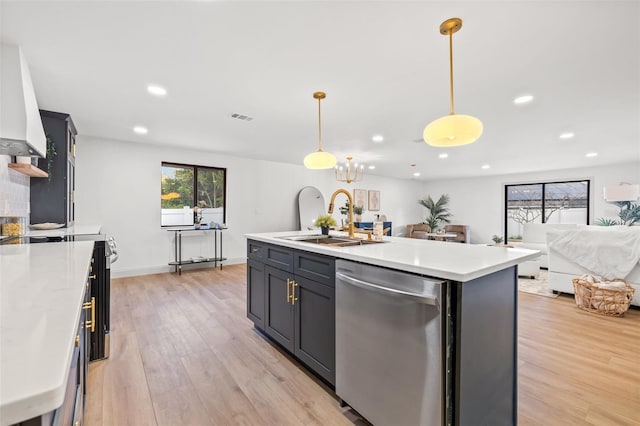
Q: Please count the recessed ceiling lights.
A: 10